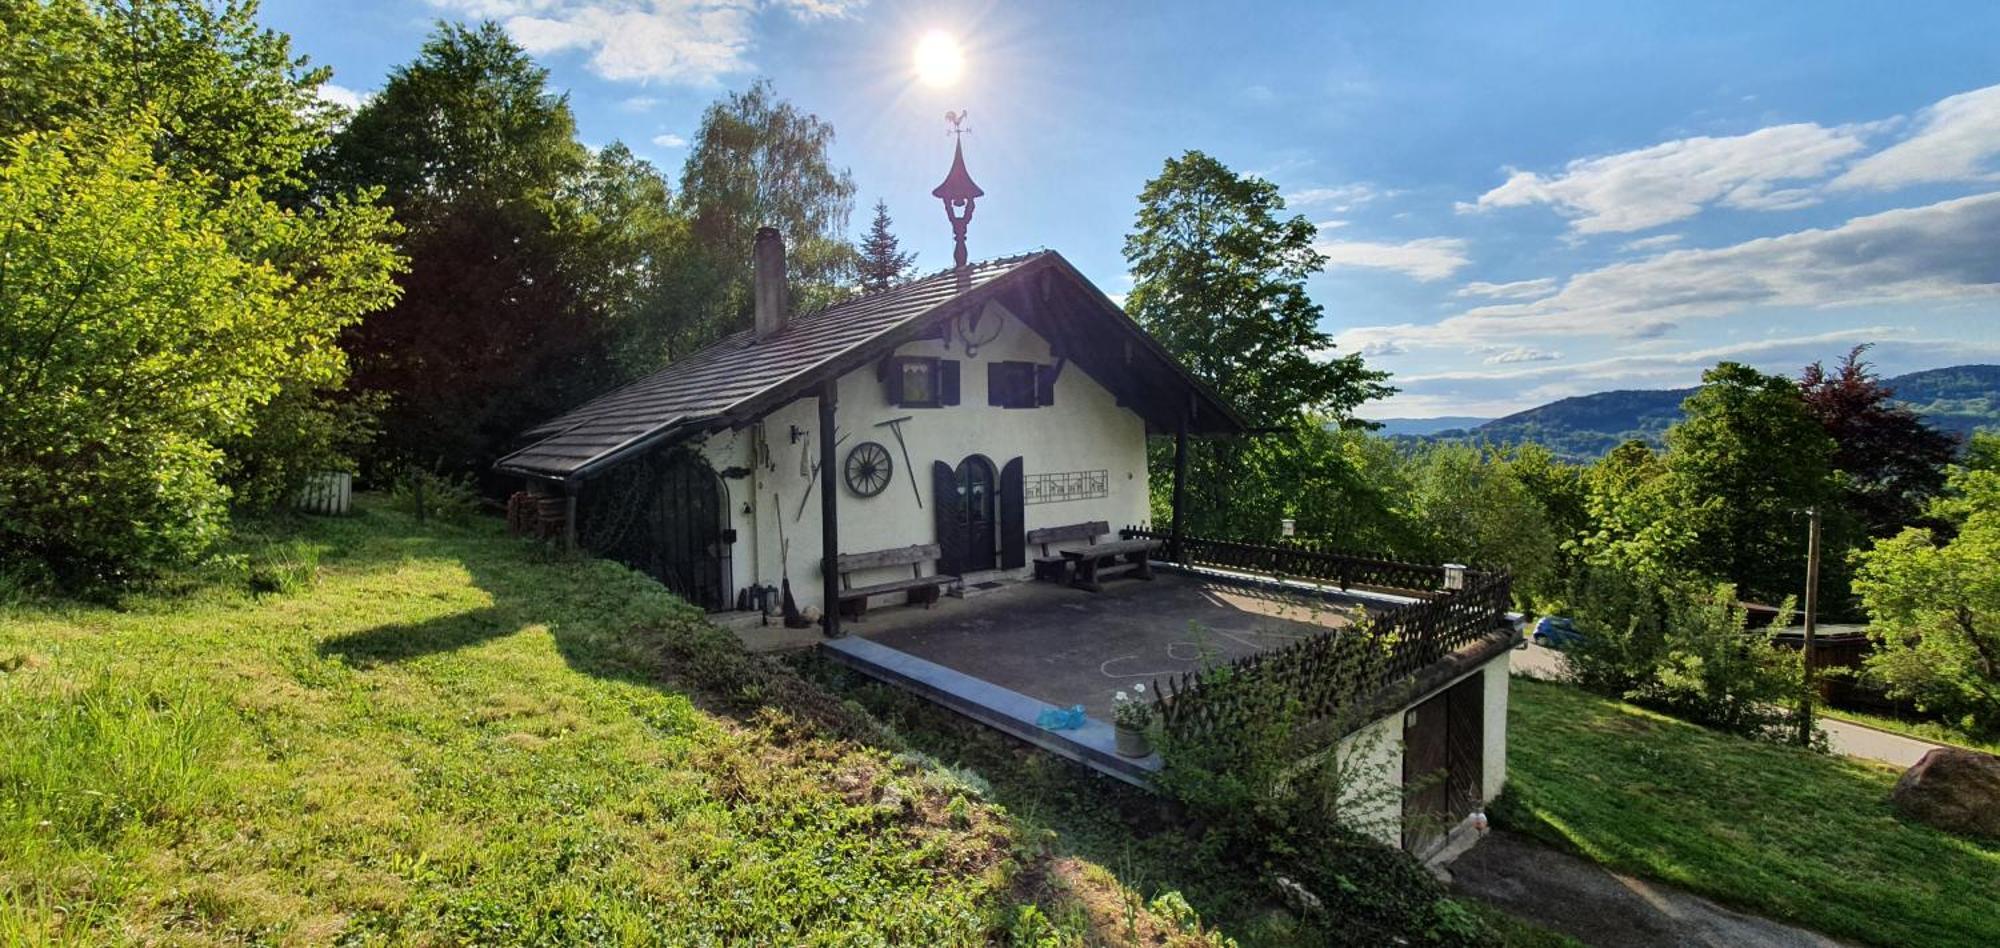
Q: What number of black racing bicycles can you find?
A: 0